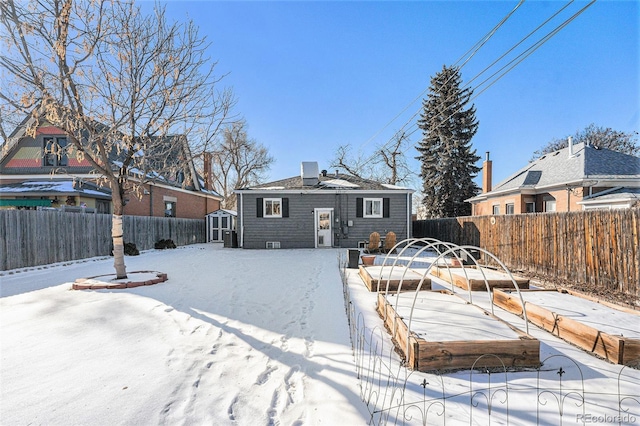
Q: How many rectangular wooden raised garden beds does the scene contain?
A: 4